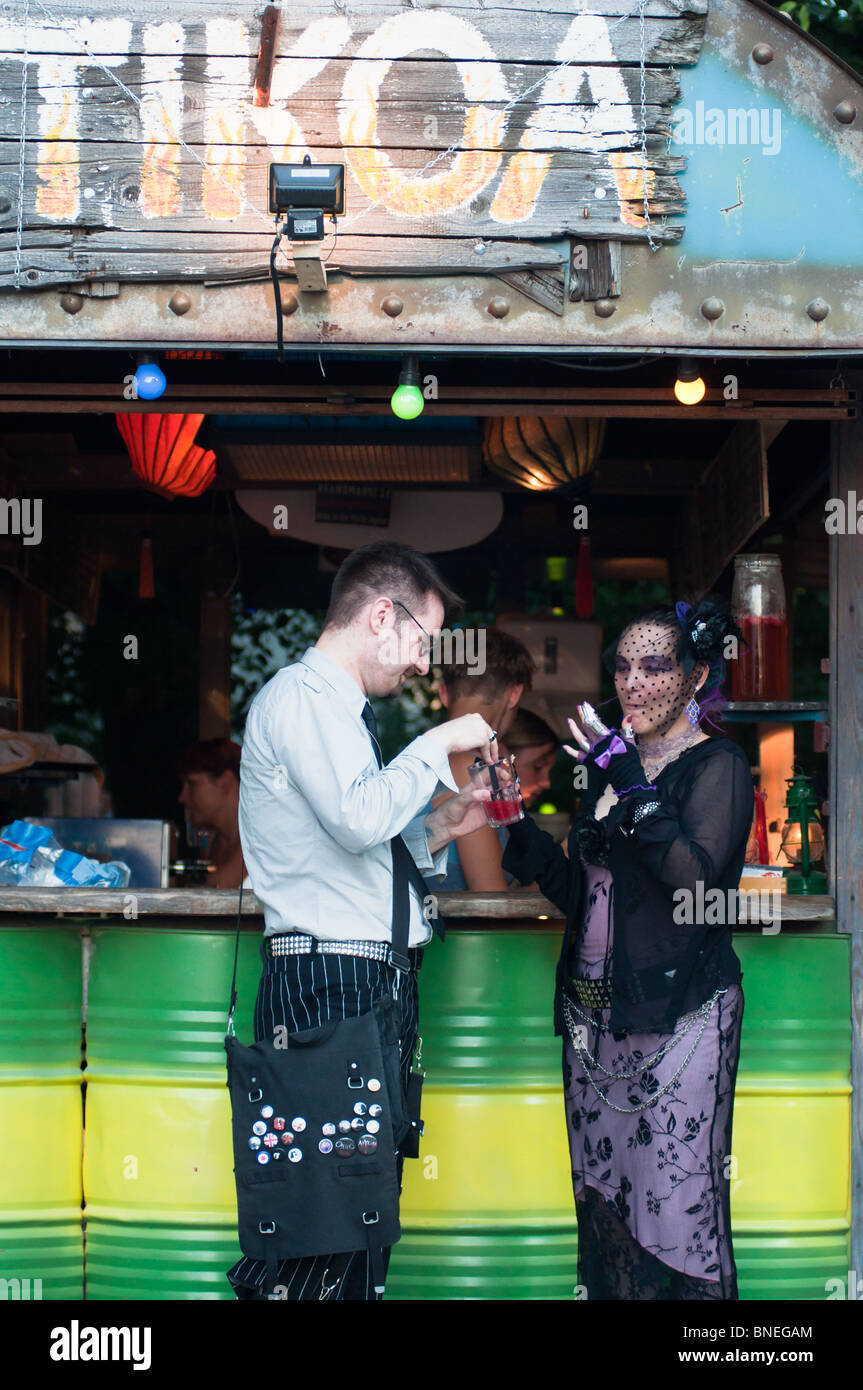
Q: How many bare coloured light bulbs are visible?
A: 3